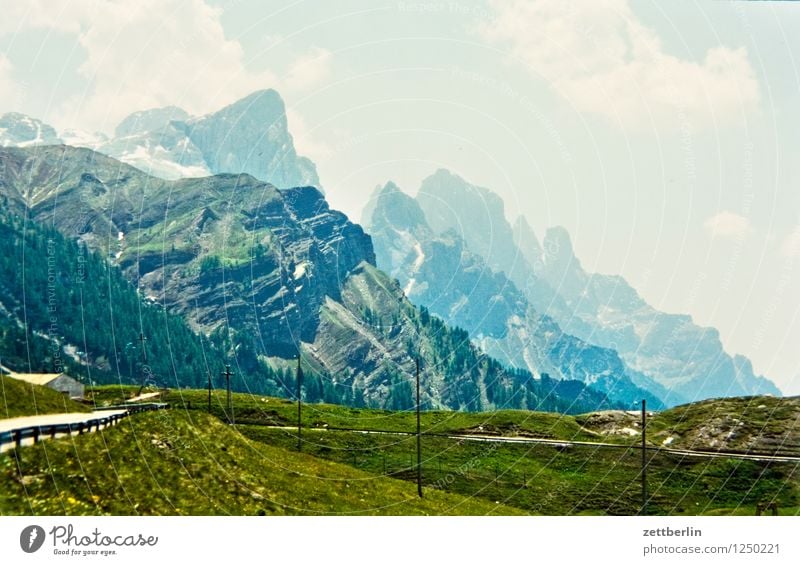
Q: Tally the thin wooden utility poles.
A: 6